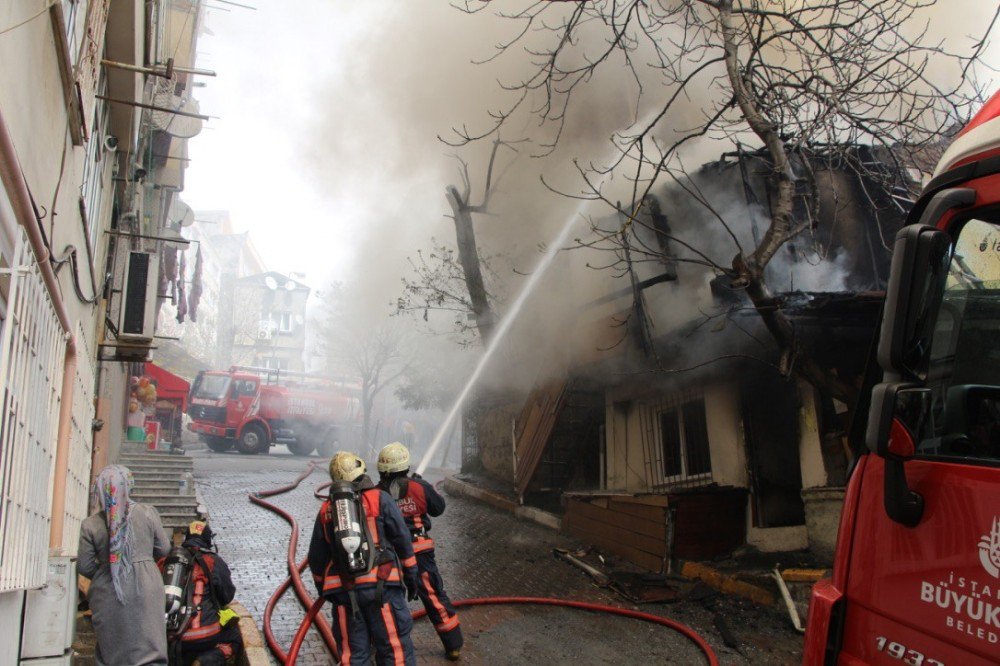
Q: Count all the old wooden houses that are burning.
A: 1